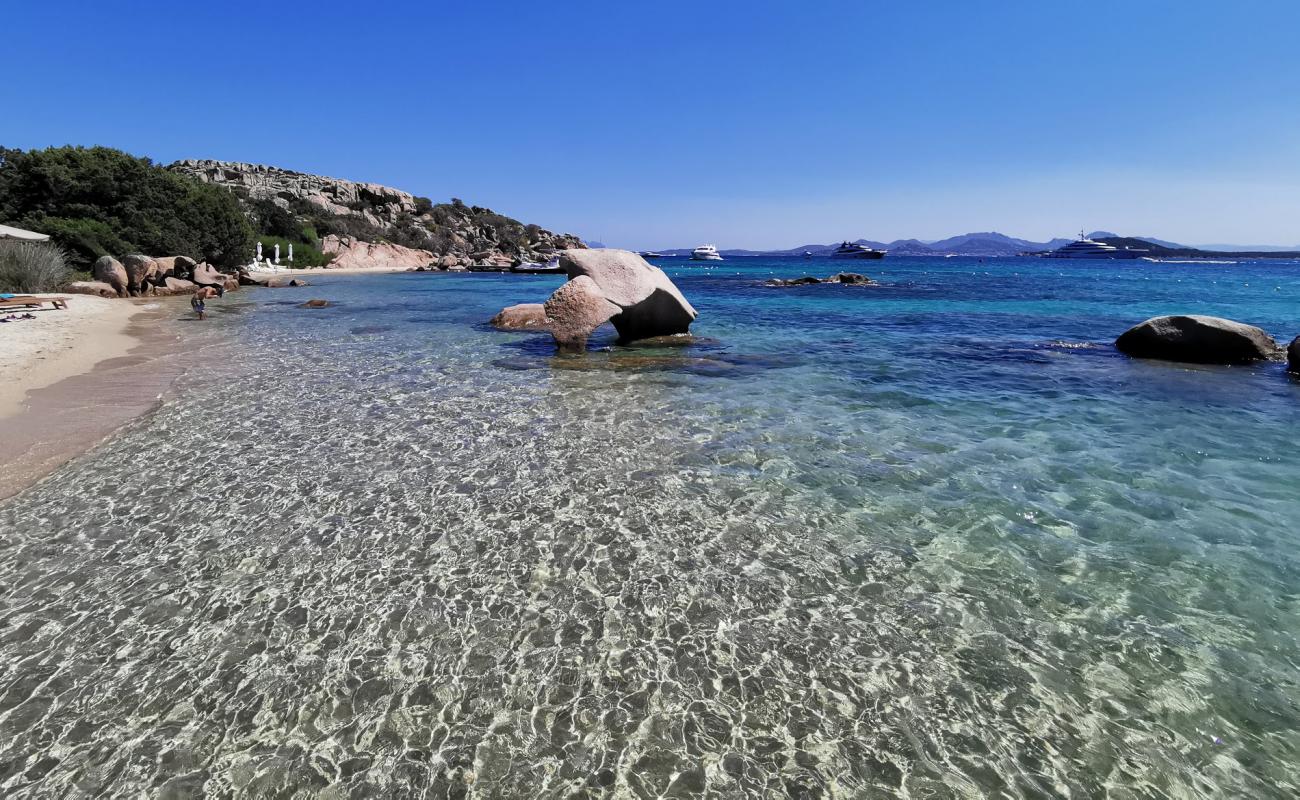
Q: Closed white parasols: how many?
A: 3